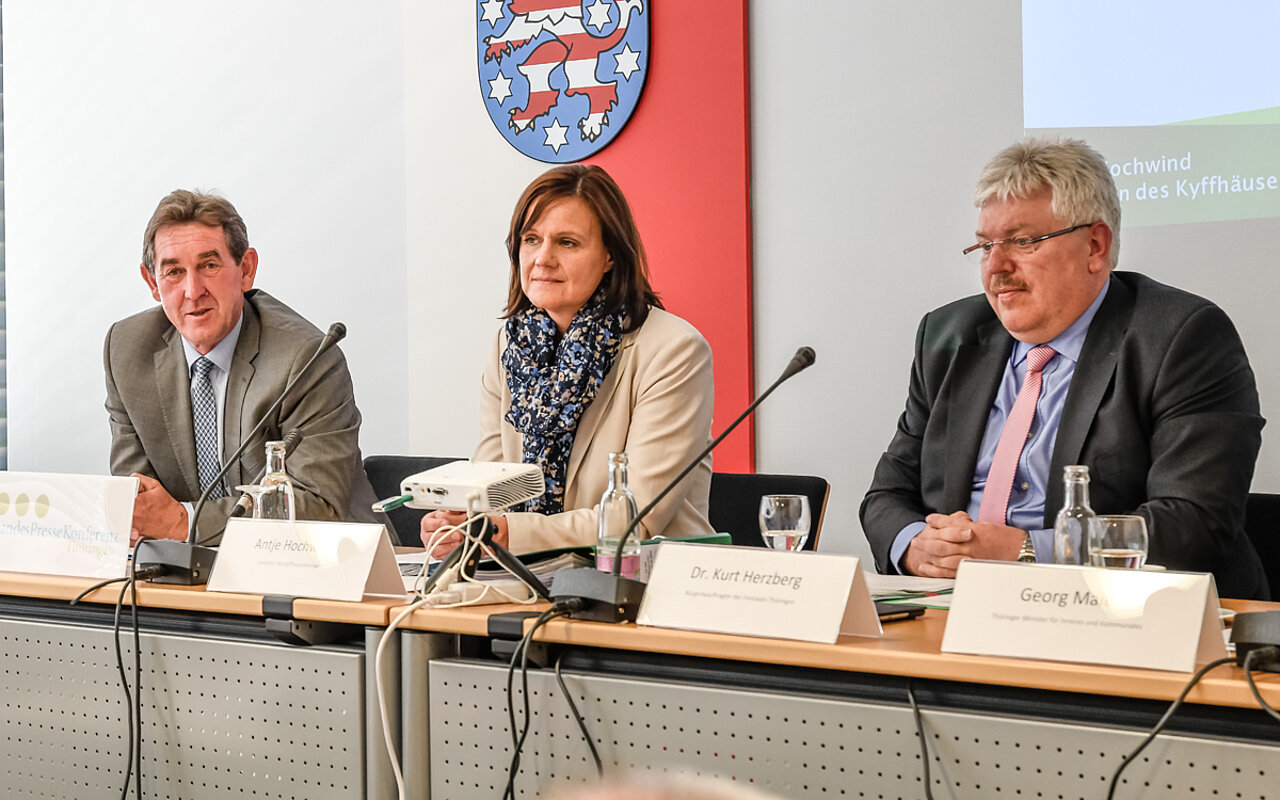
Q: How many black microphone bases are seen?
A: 3